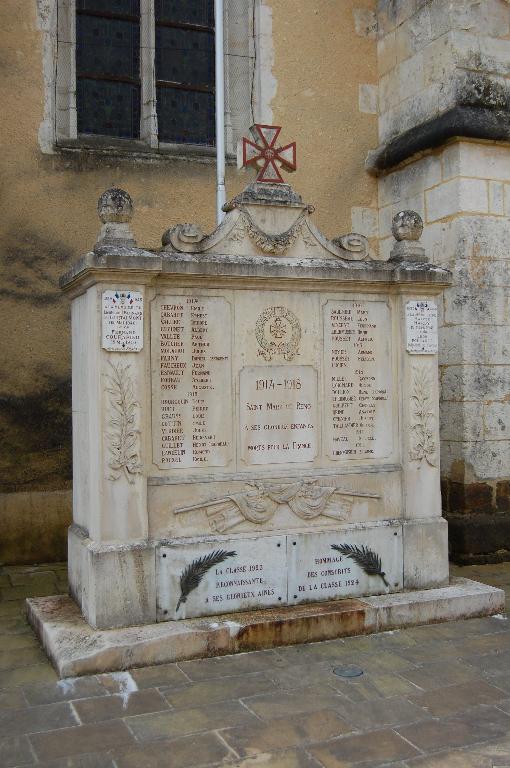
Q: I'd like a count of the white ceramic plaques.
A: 2